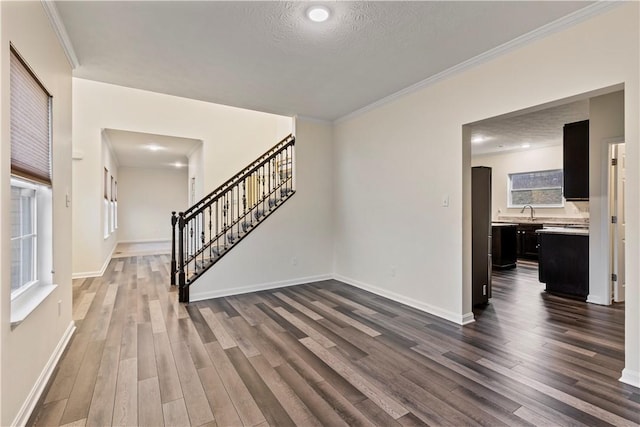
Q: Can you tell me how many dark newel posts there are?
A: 2